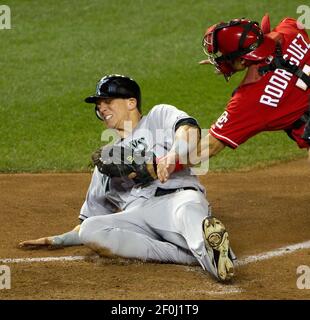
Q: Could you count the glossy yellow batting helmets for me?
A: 0